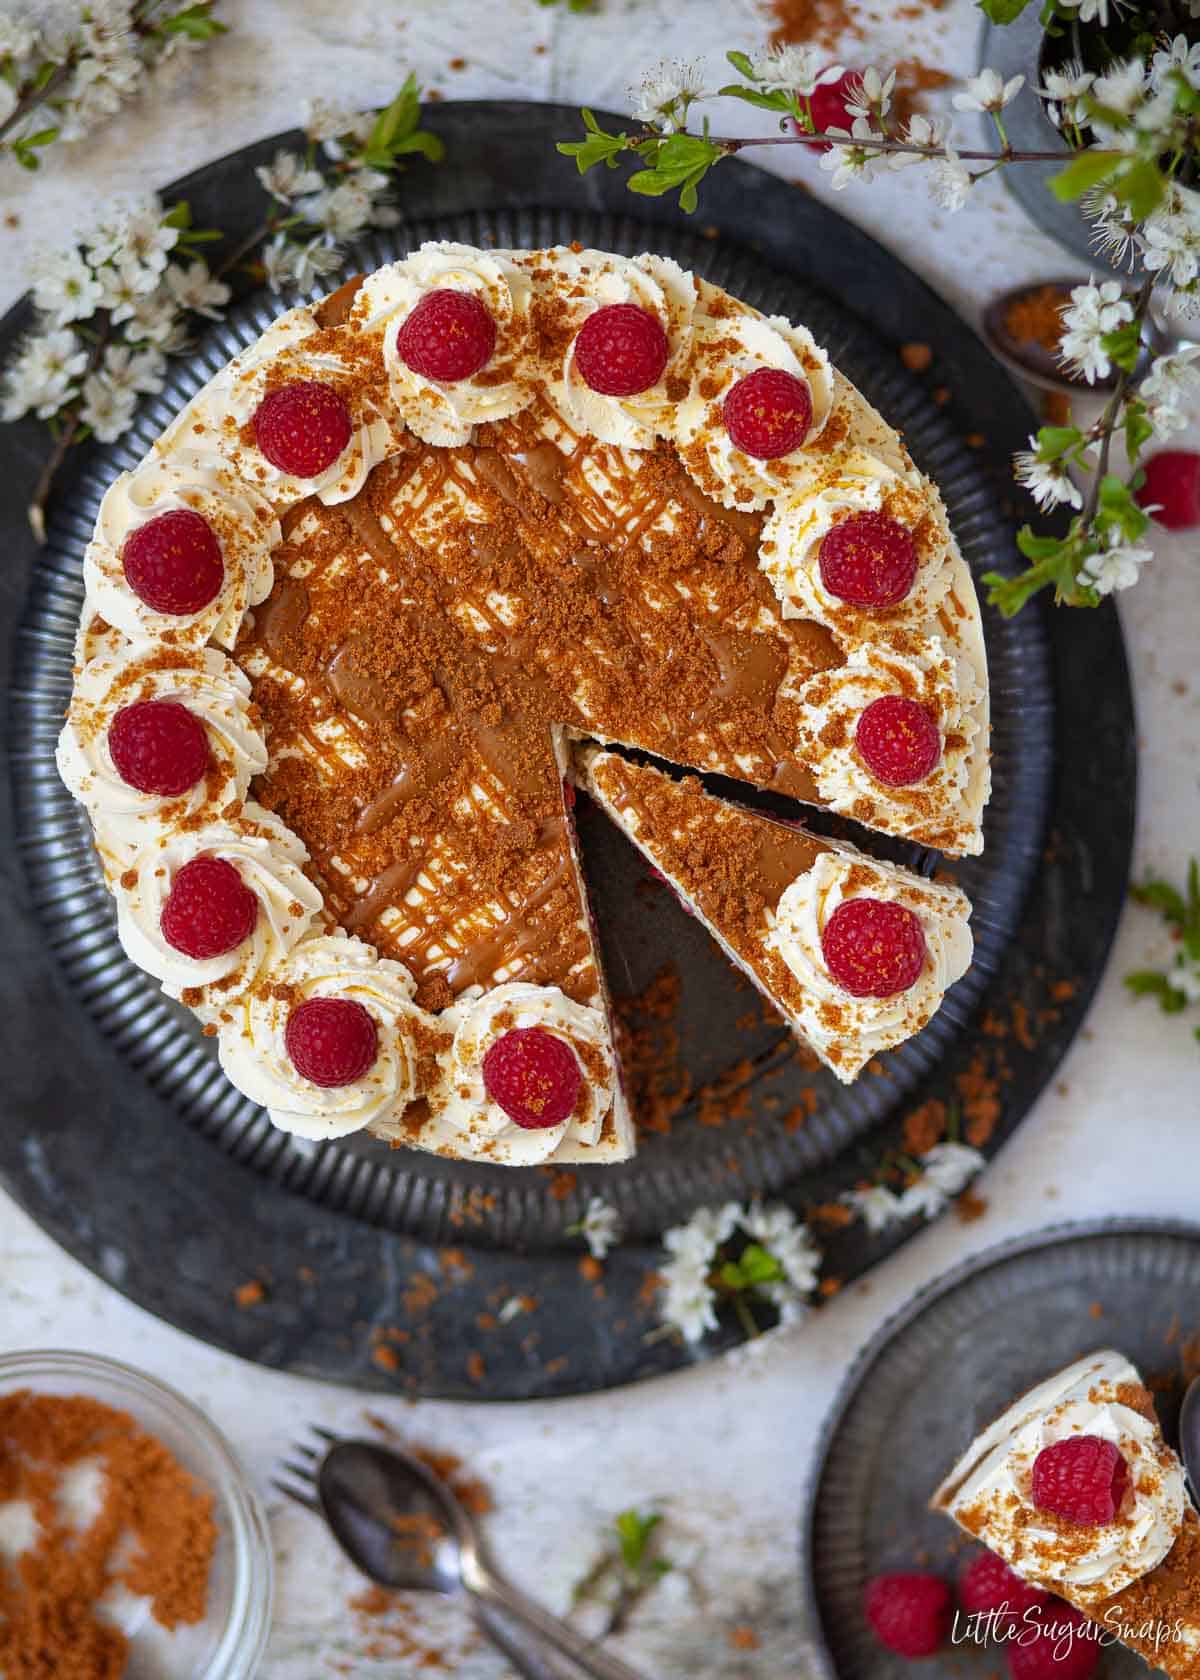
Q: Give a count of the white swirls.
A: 13